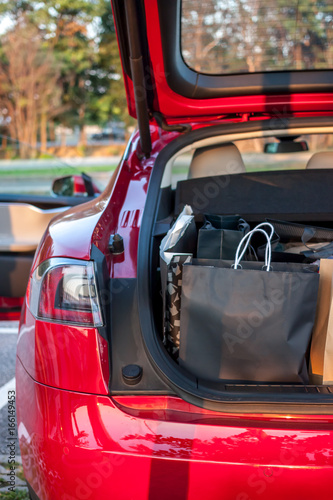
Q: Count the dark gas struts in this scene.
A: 1